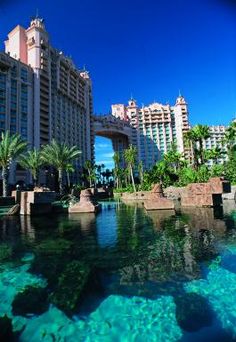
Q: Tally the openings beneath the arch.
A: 1